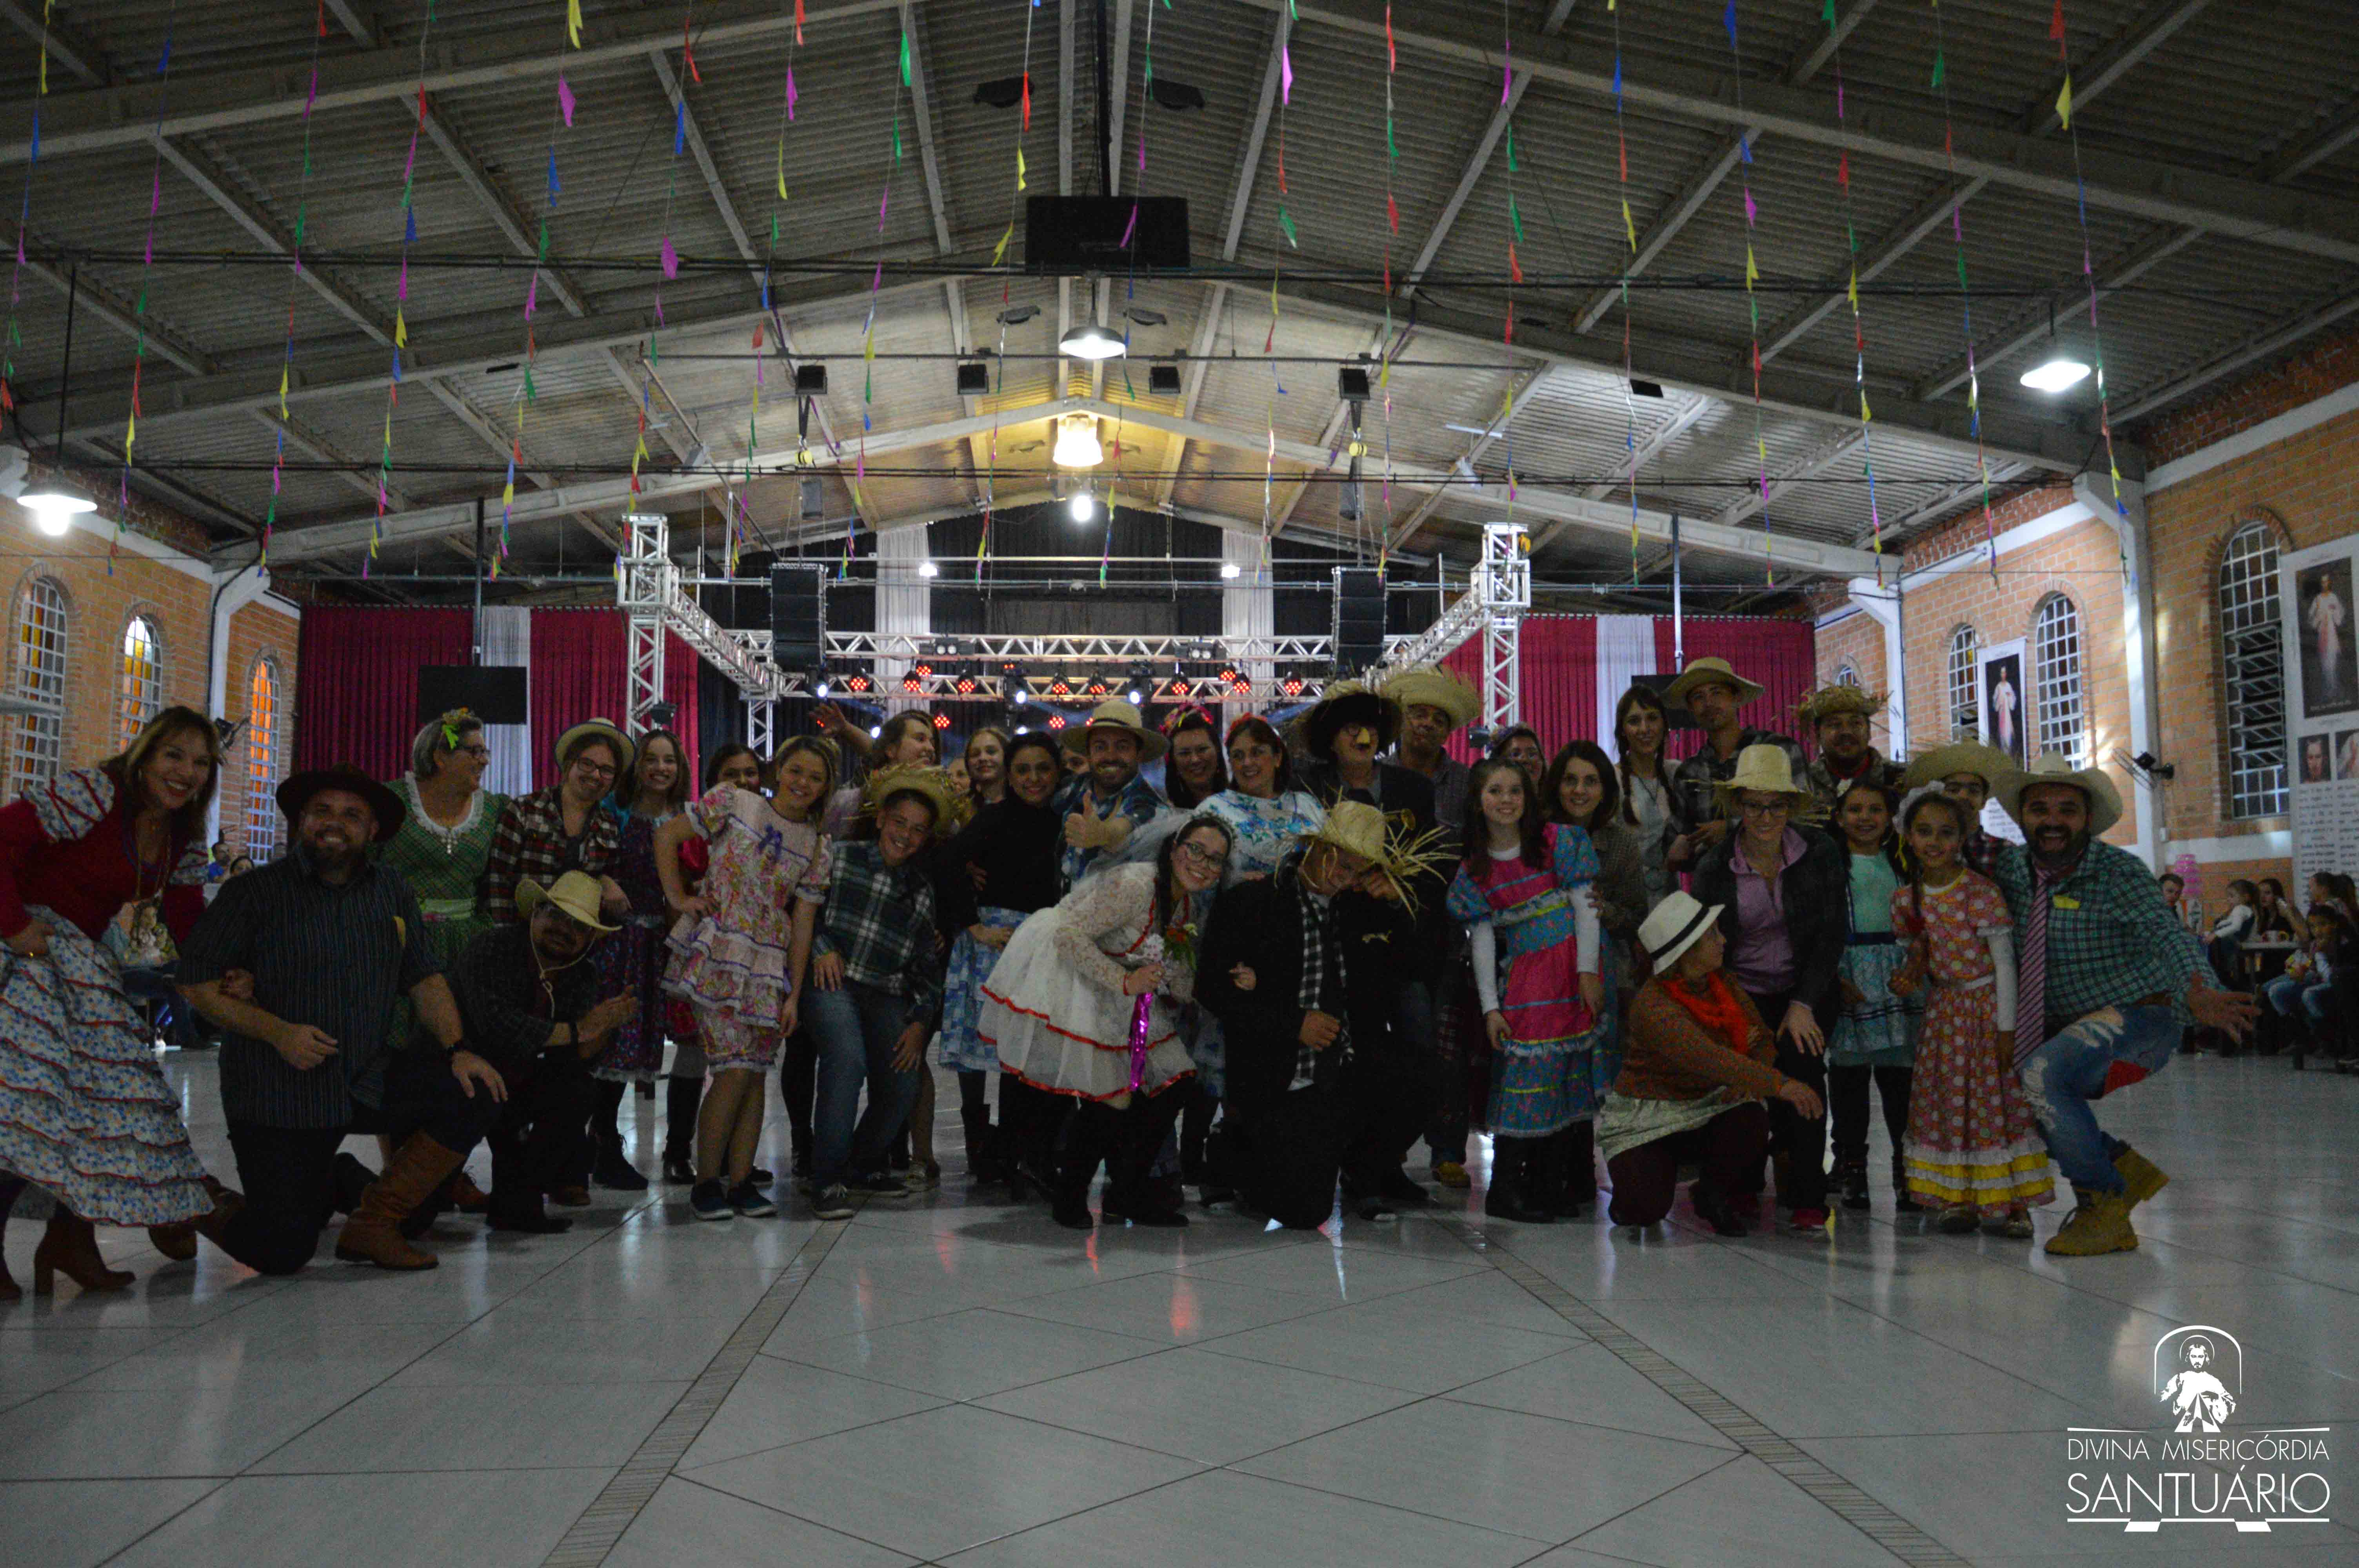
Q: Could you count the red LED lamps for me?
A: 15